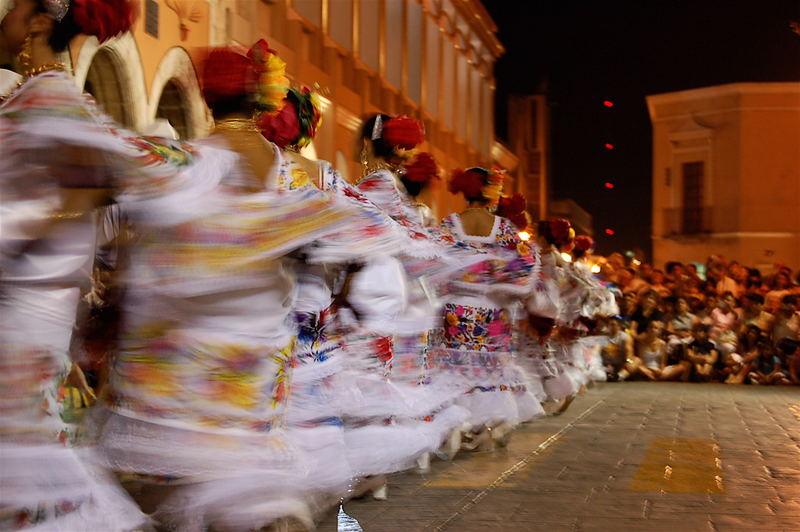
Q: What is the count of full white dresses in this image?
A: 0